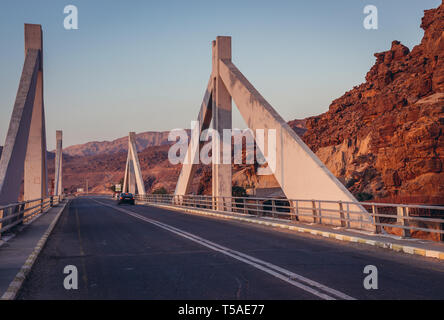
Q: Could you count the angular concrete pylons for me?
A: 4